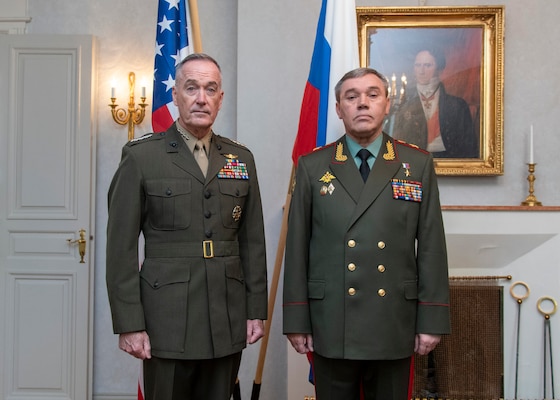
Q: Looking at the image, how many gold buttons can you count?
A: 6